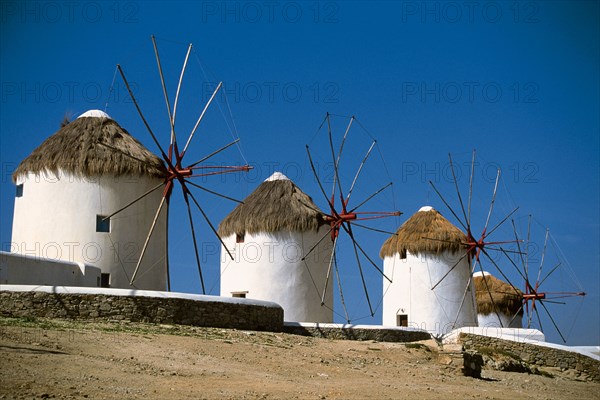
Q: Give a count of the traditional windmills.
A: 4